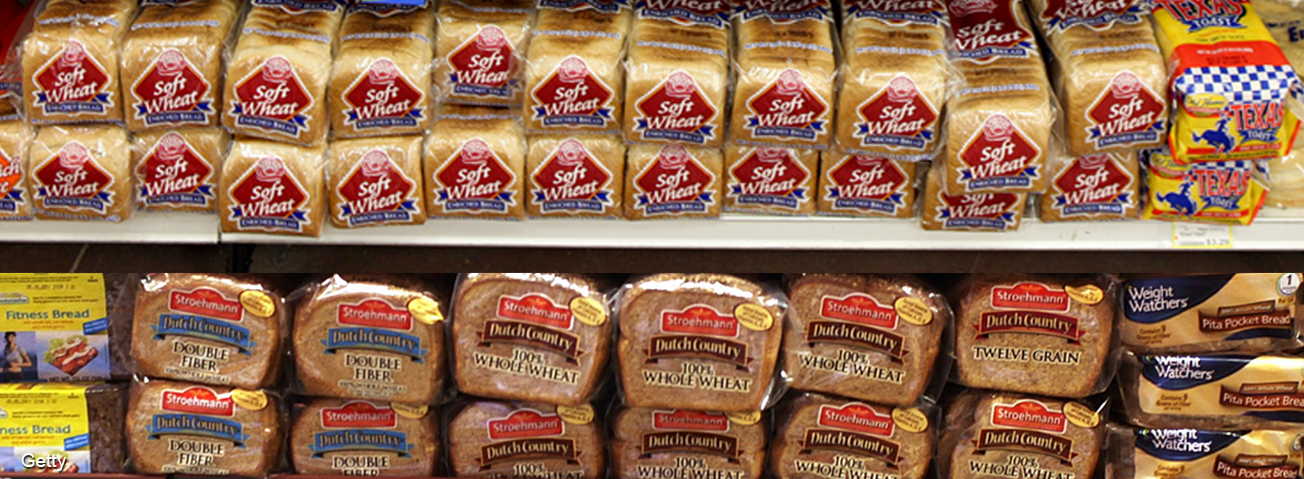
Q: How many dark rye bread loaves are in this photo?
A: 2